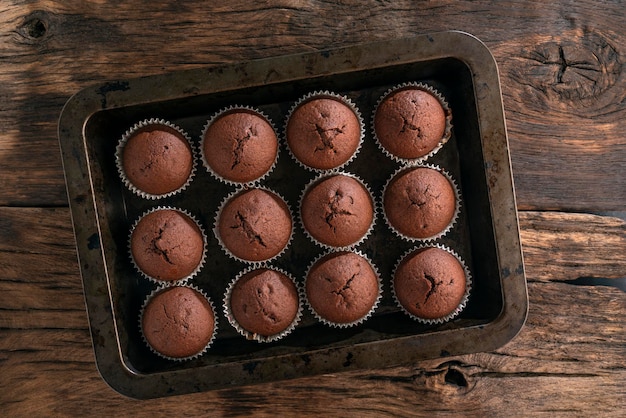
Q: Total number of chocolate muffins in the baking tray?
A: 12